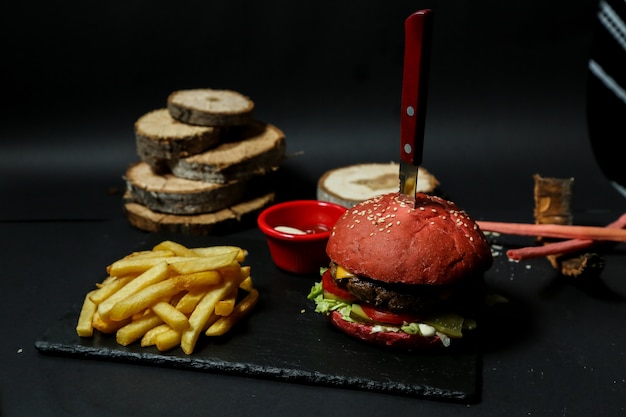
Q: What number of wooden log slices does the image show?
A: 6